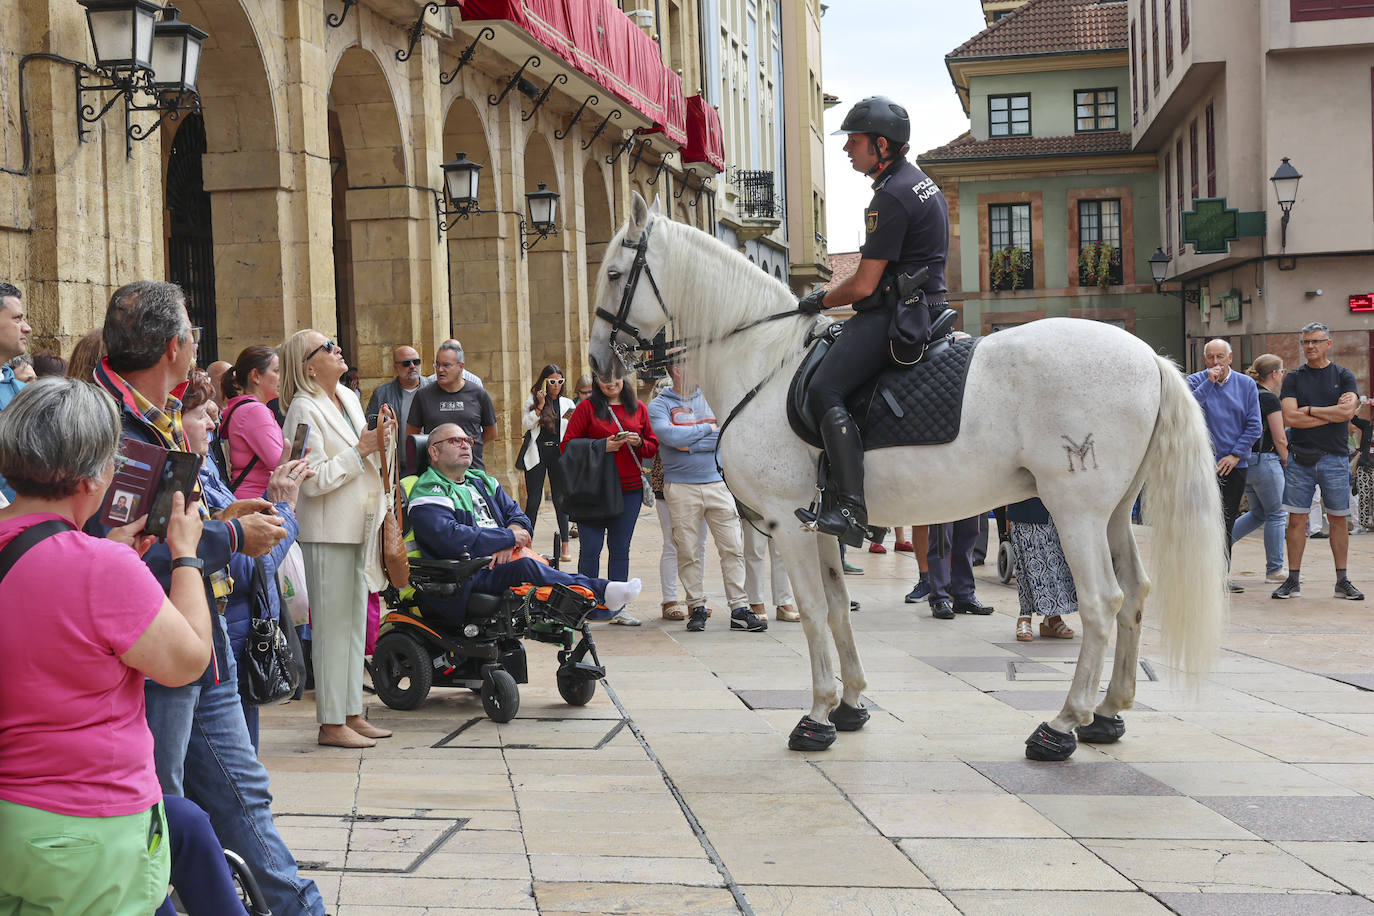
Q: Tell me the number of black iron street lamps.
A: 6